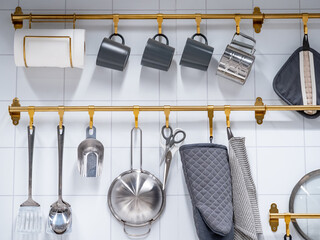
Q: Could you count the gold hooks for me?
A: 13